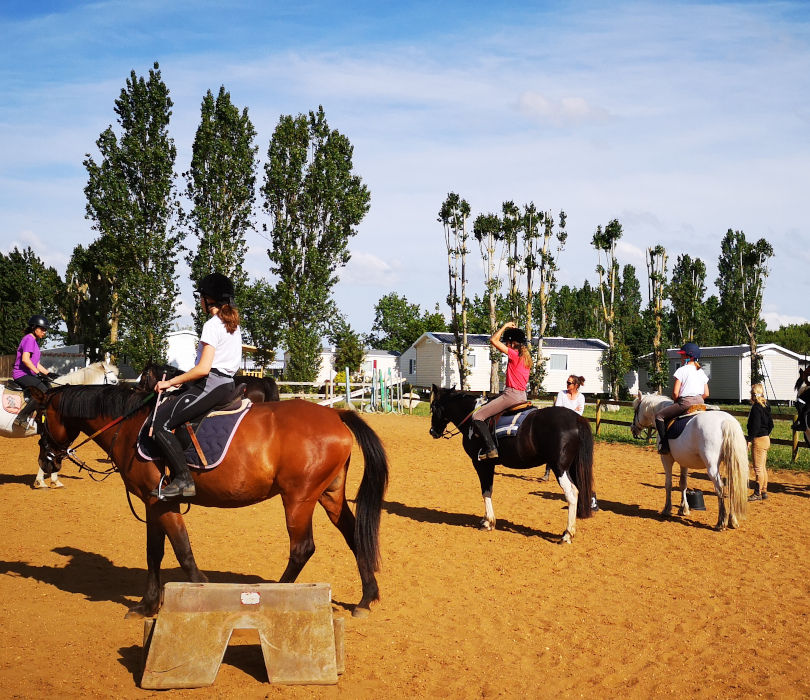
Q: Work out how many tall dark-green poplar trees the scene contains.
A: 3